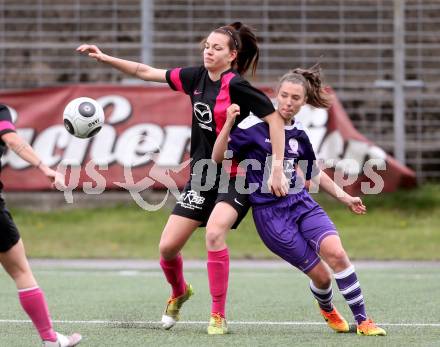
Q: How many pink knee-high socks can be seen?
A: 3